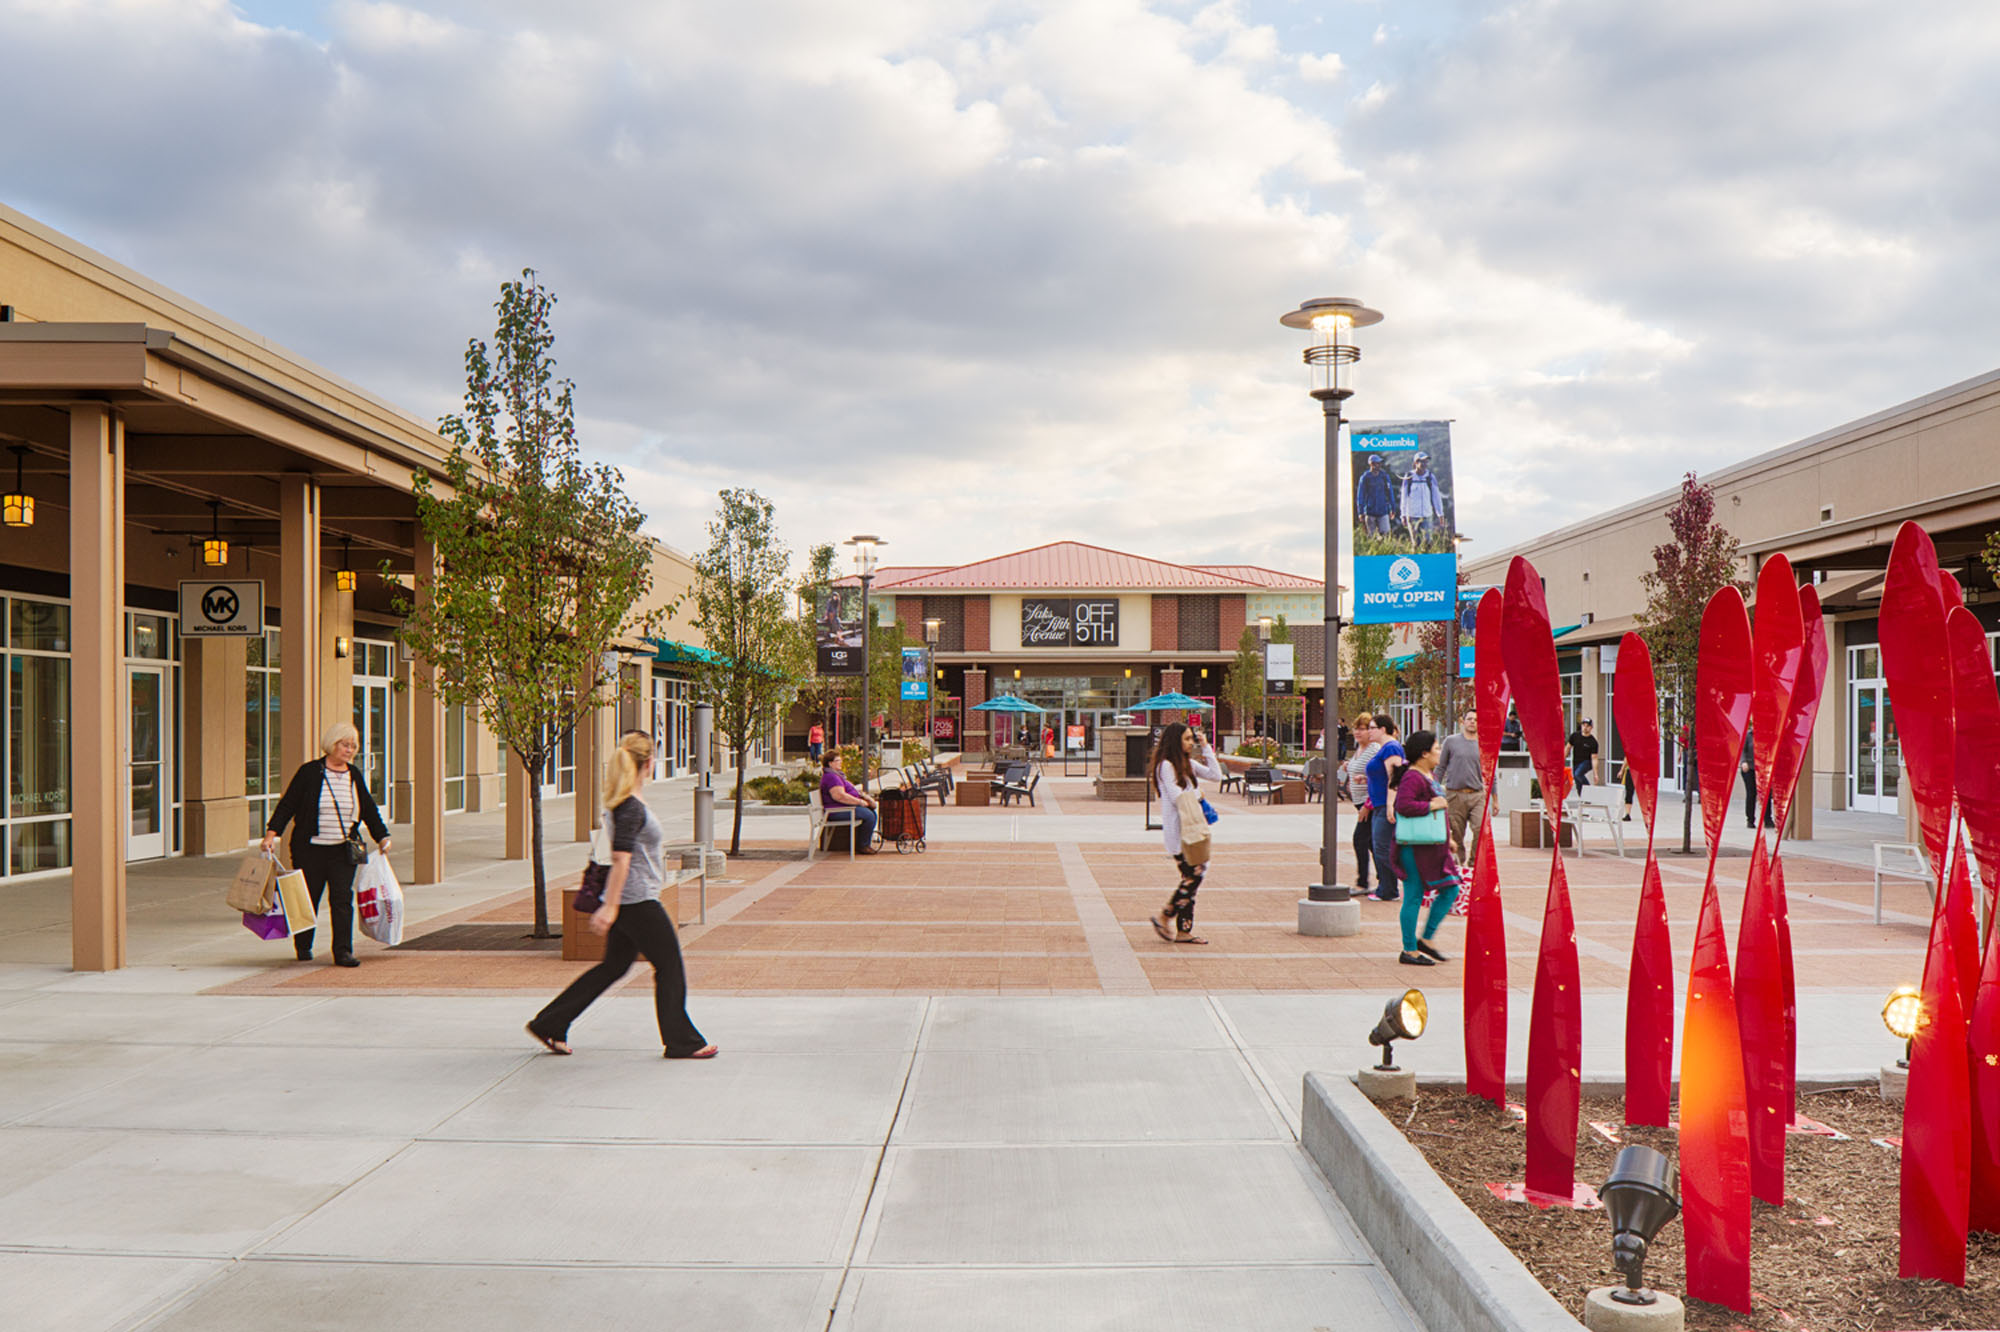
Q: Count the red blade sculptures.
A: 9